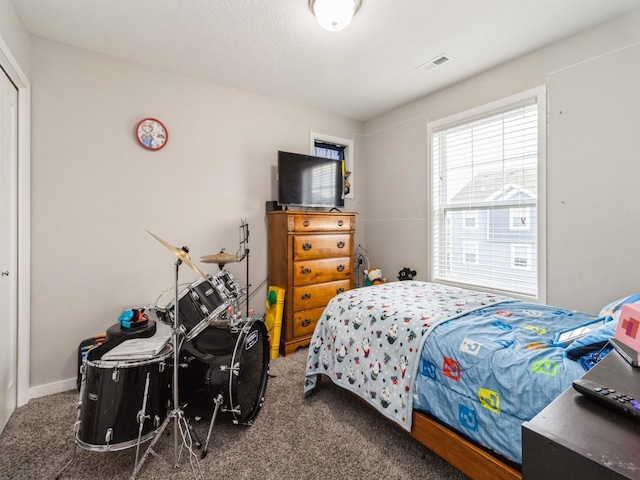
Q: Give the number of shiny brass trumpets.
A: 0